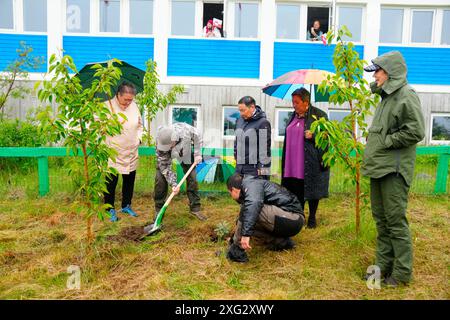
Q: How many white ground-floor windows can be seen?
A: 5